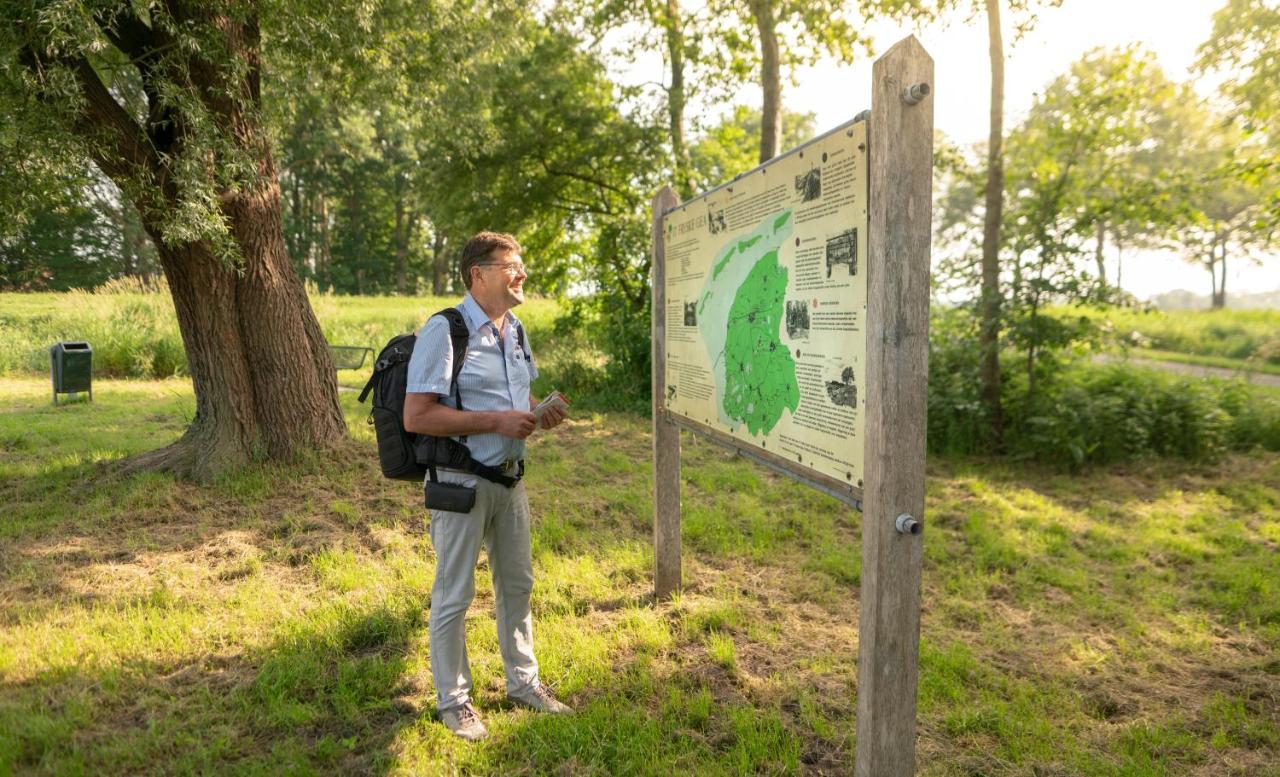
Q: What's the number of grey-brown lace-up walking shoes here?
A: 2